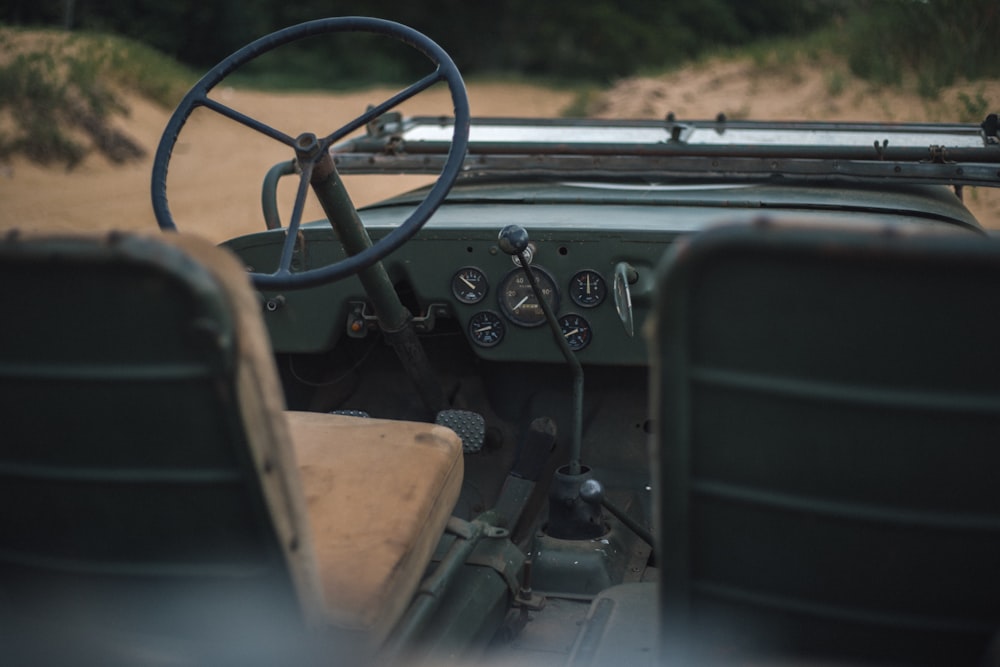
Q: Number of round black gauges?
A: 5